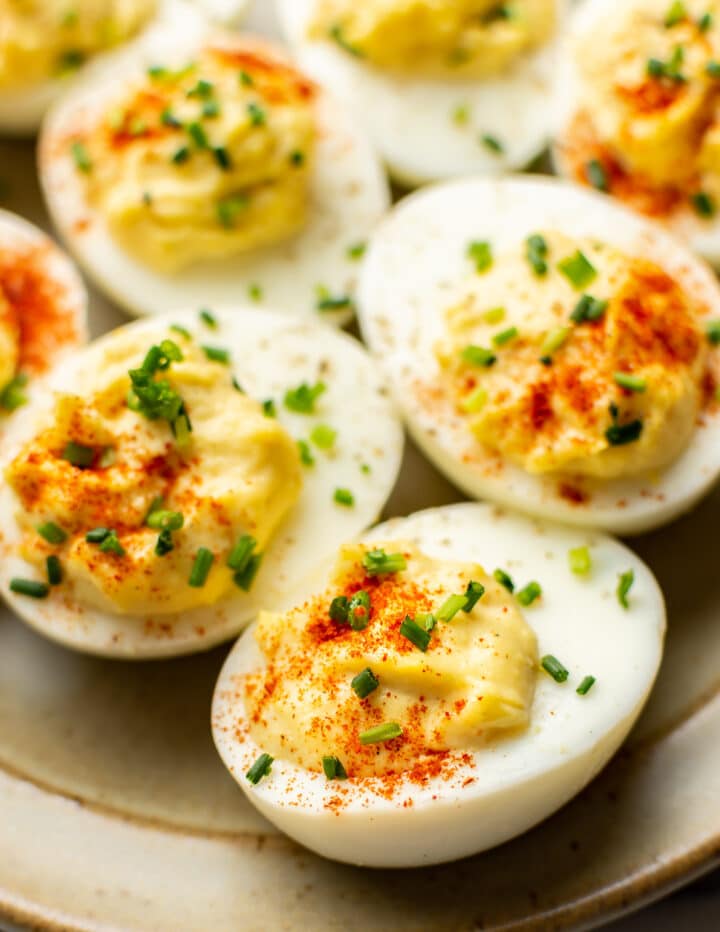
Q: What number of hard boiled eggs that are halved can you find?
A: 8